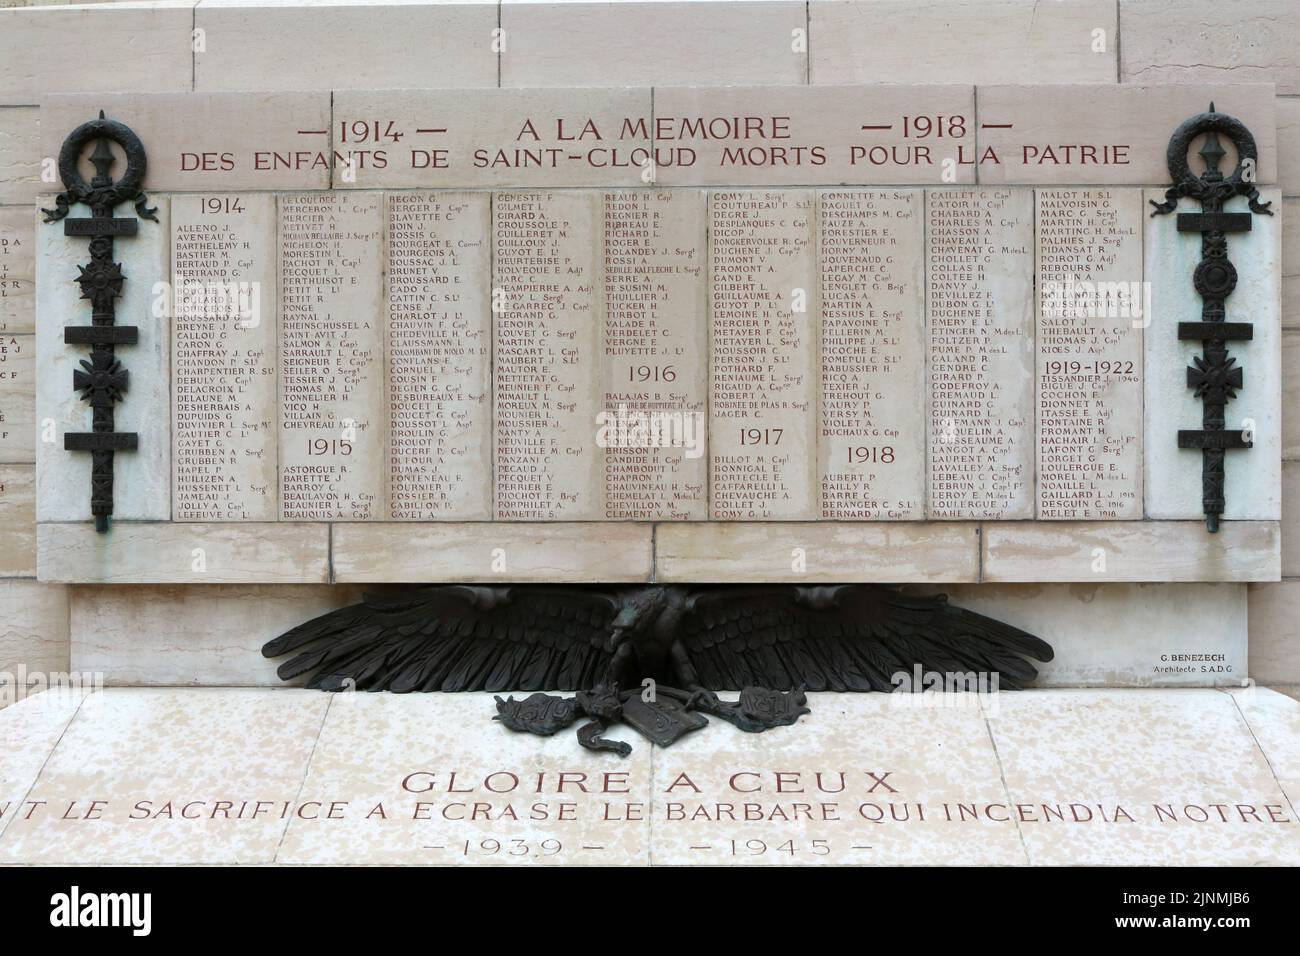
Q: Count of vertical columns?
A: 9